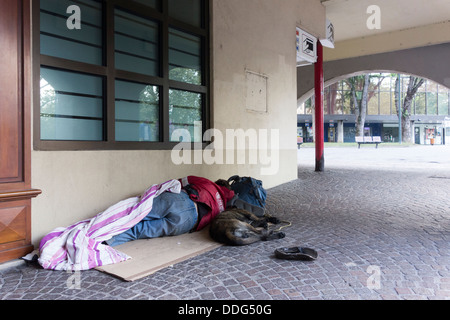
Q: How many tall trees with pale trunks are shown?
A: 2